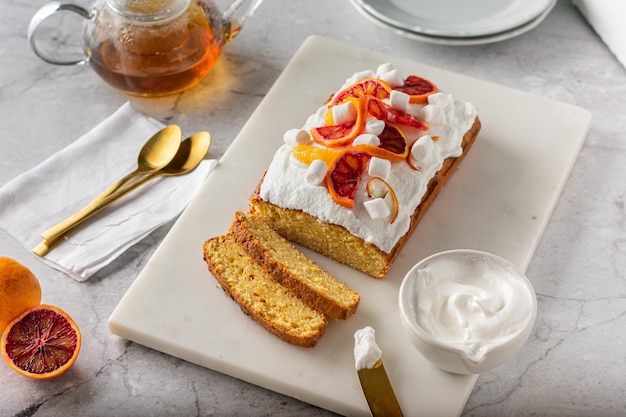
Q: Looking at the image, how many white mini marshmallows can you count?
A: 14